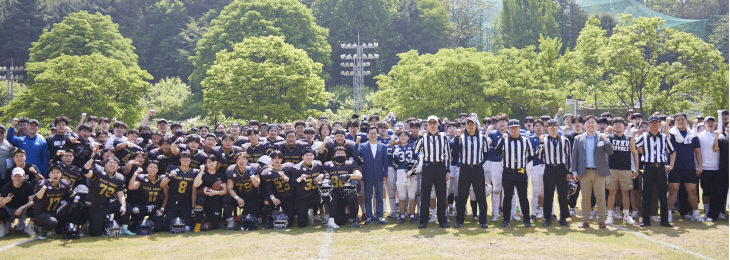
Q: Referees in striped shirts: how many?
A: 5